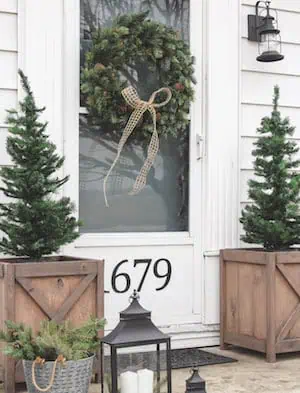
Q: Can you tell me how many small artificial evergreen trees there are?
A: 2